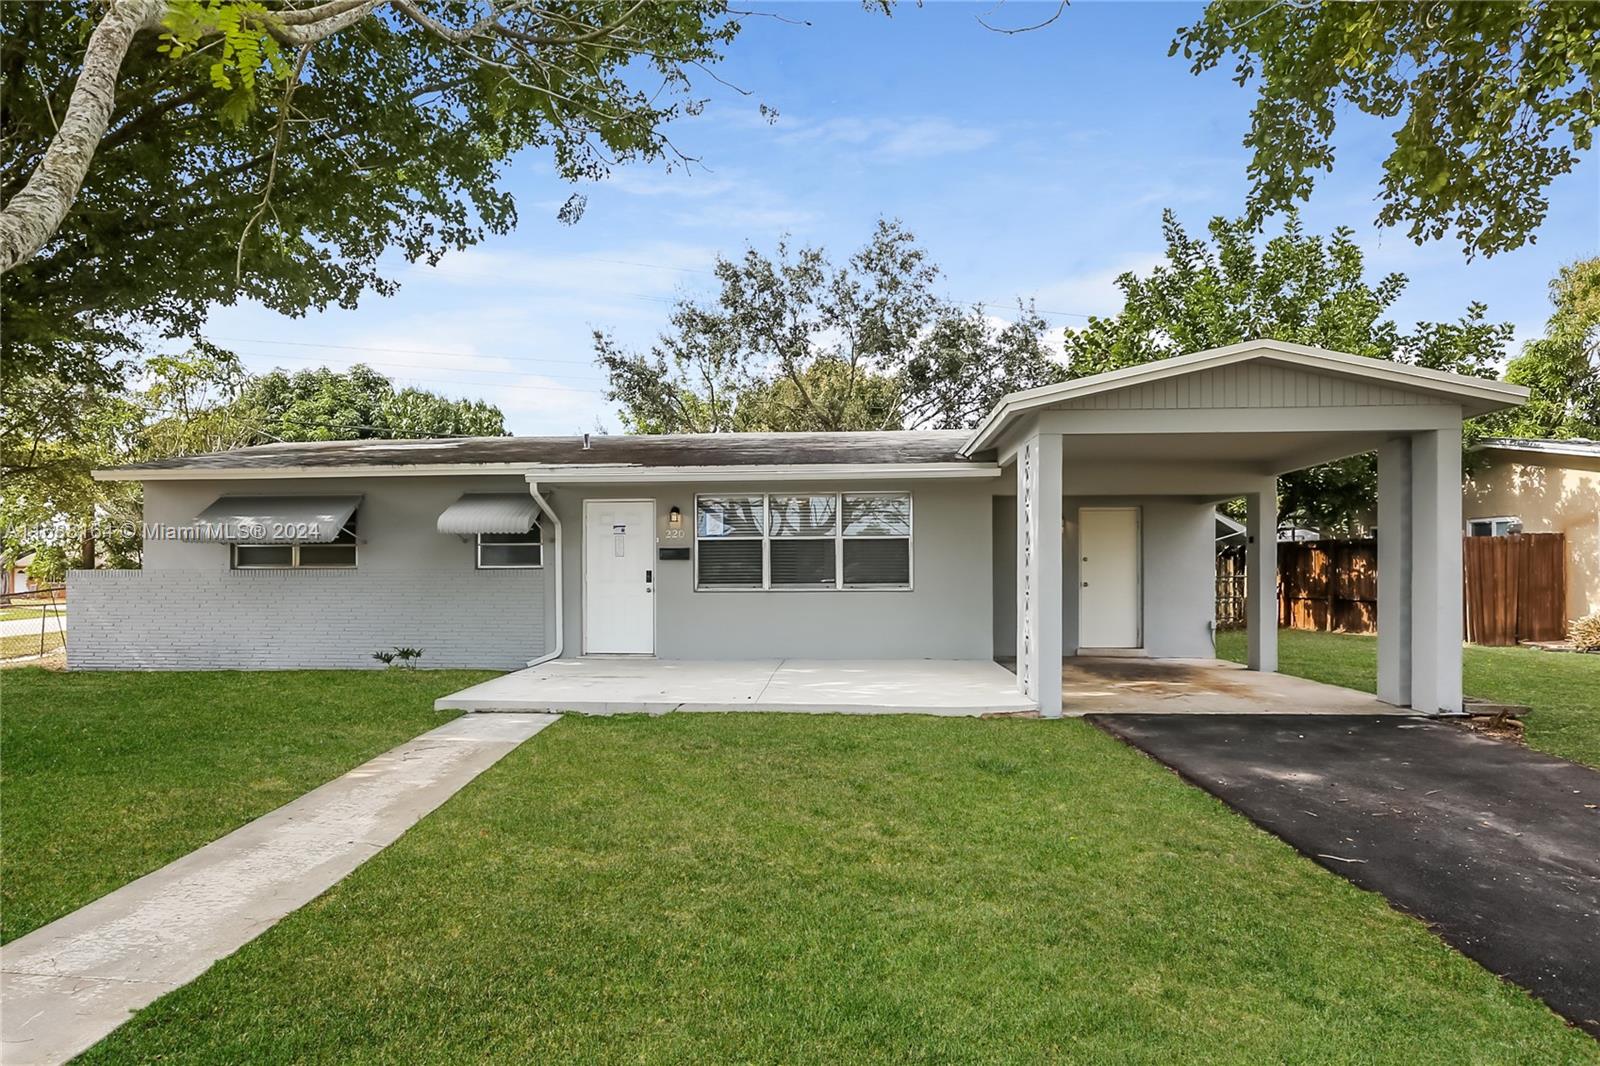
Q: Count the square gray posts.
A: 4